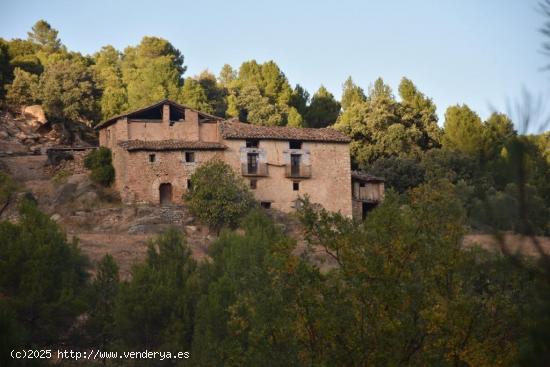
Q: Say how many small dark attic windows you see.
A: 2